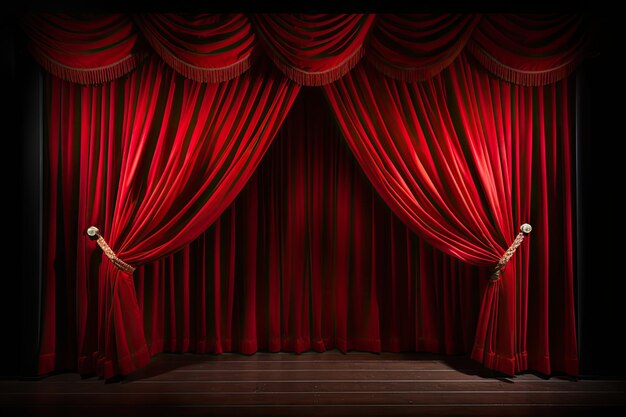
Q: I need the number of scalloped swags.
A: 5